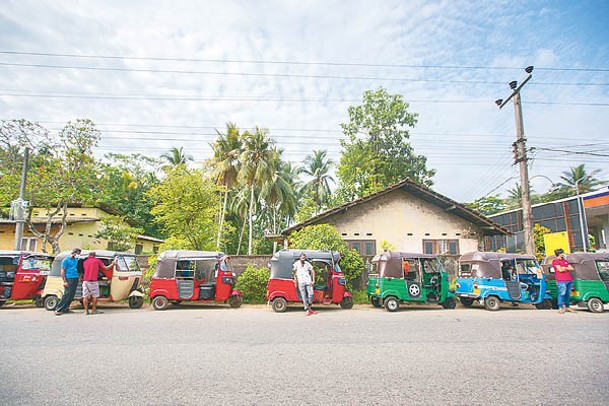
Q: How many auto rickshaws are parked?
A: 7